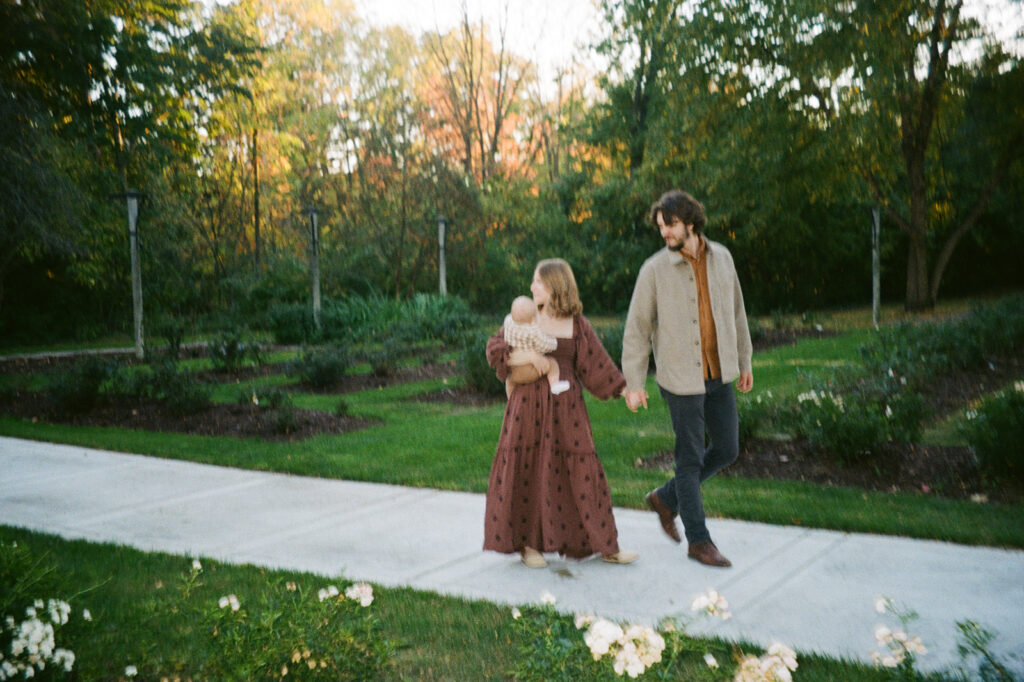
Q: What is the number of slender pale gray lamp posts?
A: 4